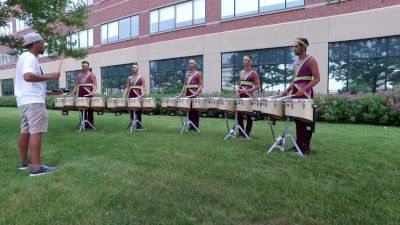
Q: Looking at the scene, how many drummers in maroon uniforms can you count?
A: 5